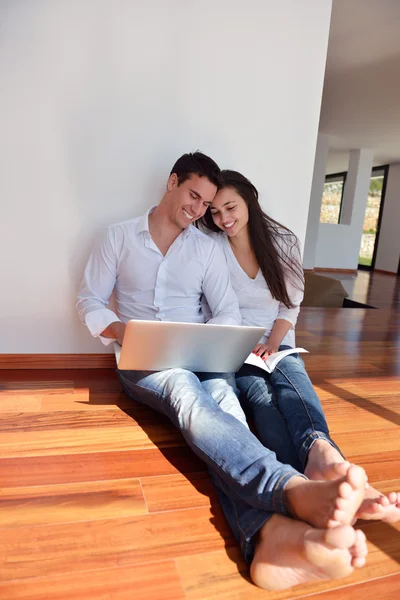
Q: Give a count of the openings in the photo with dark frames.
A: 2